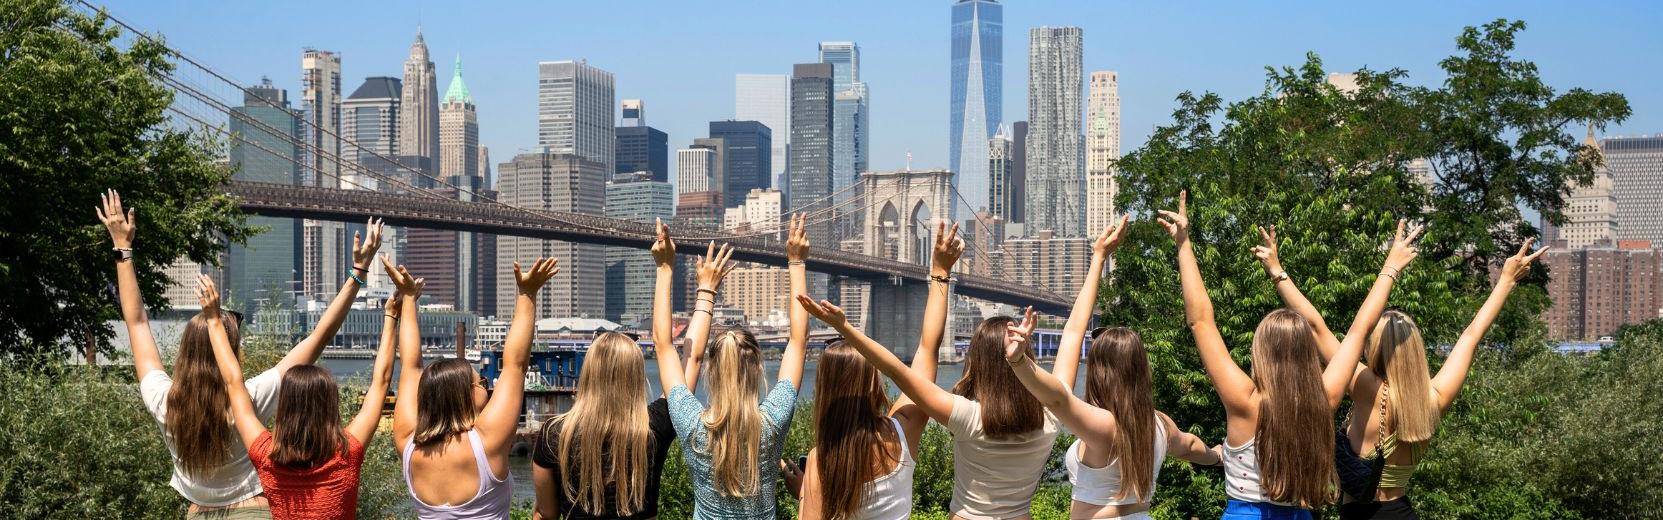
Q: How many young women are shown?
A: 10